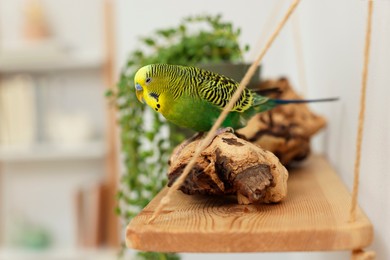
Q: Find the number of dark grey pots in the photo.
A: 1